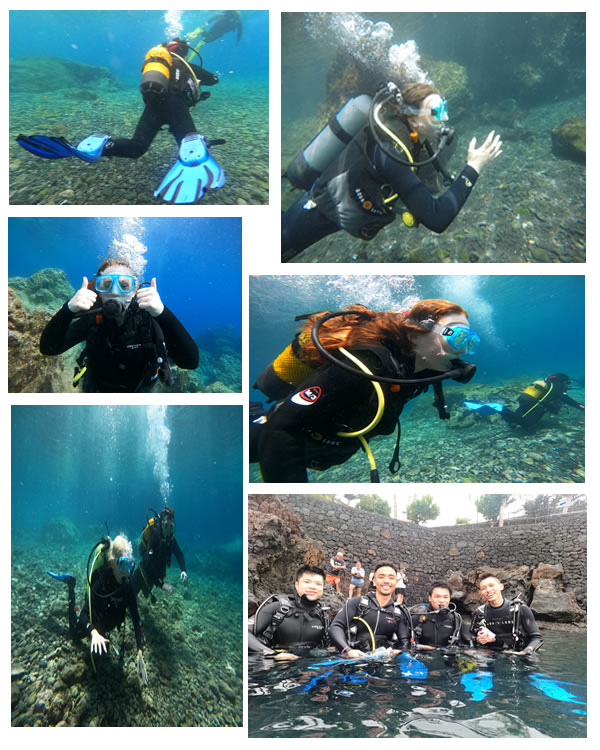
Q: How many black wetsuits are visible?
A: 12